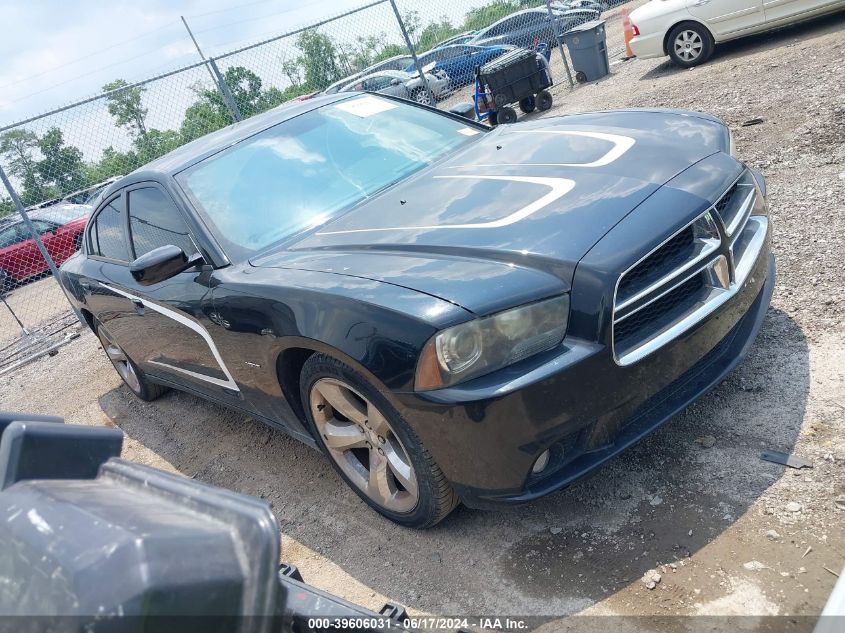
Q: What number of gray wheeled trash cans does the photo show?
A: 1